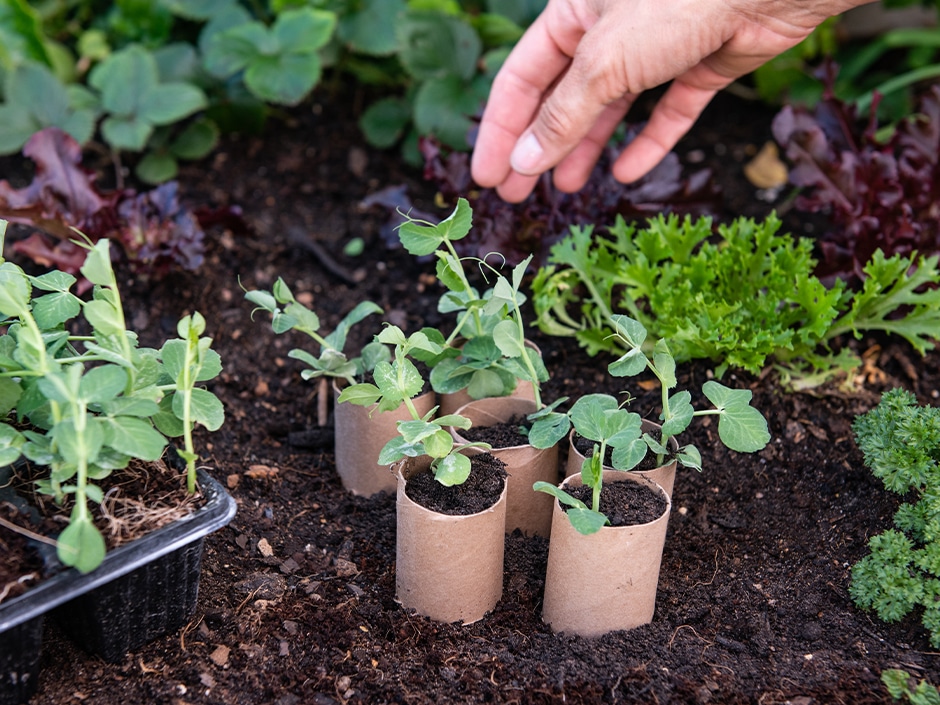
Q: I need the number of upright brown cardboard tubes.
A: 6